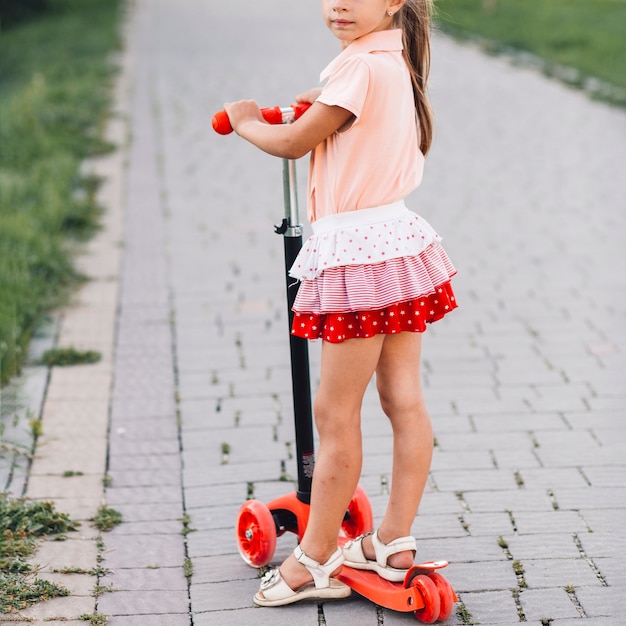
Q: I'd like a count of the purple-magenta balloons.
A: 0